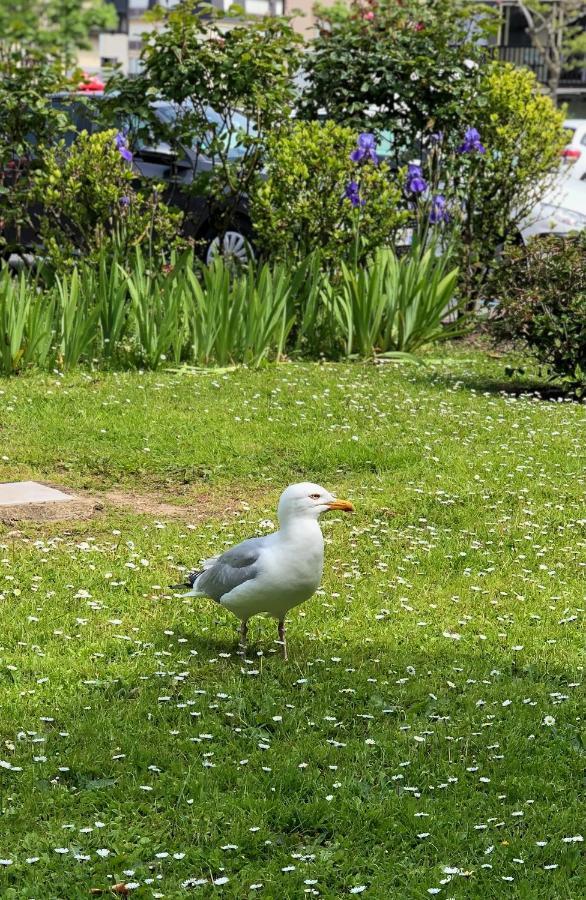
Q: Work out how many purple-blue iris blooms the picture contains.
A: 6